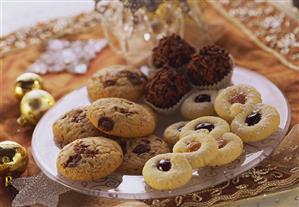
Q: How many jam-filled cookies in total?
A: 8